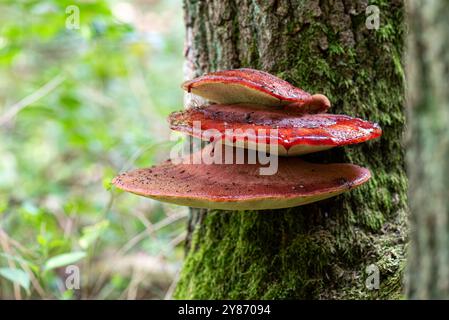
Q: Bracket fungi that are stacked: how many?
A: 3